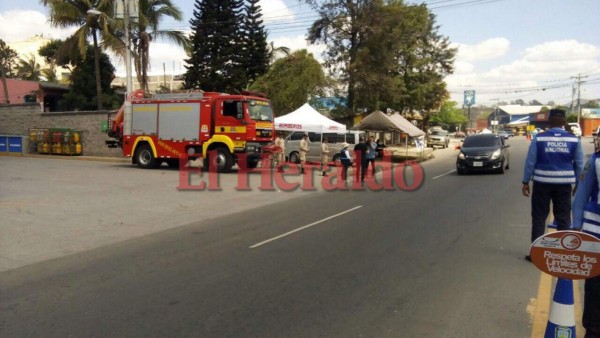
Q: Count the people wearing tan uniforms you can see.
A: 3